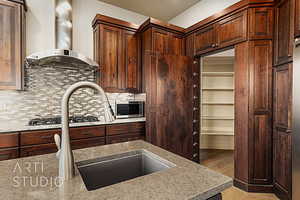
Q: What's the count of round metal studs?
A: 9